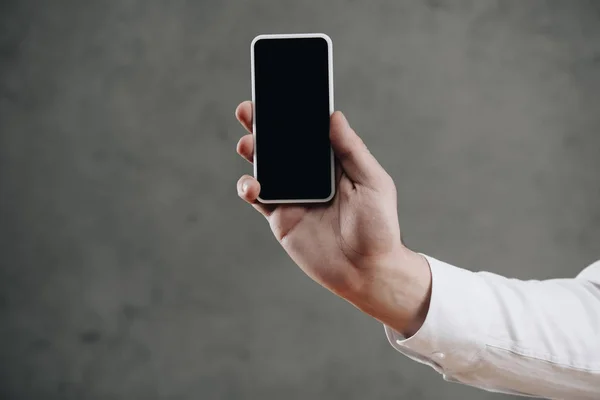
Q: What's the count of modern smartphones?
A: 1